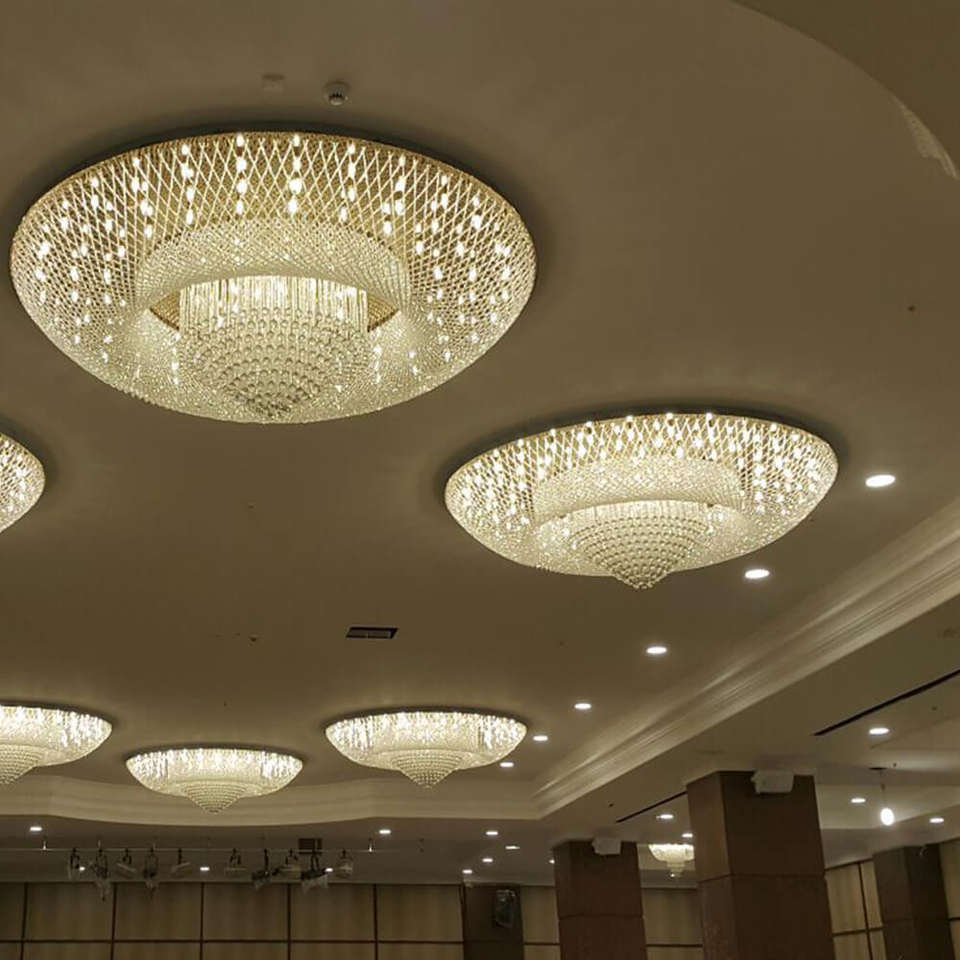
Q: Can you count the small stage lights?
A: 10